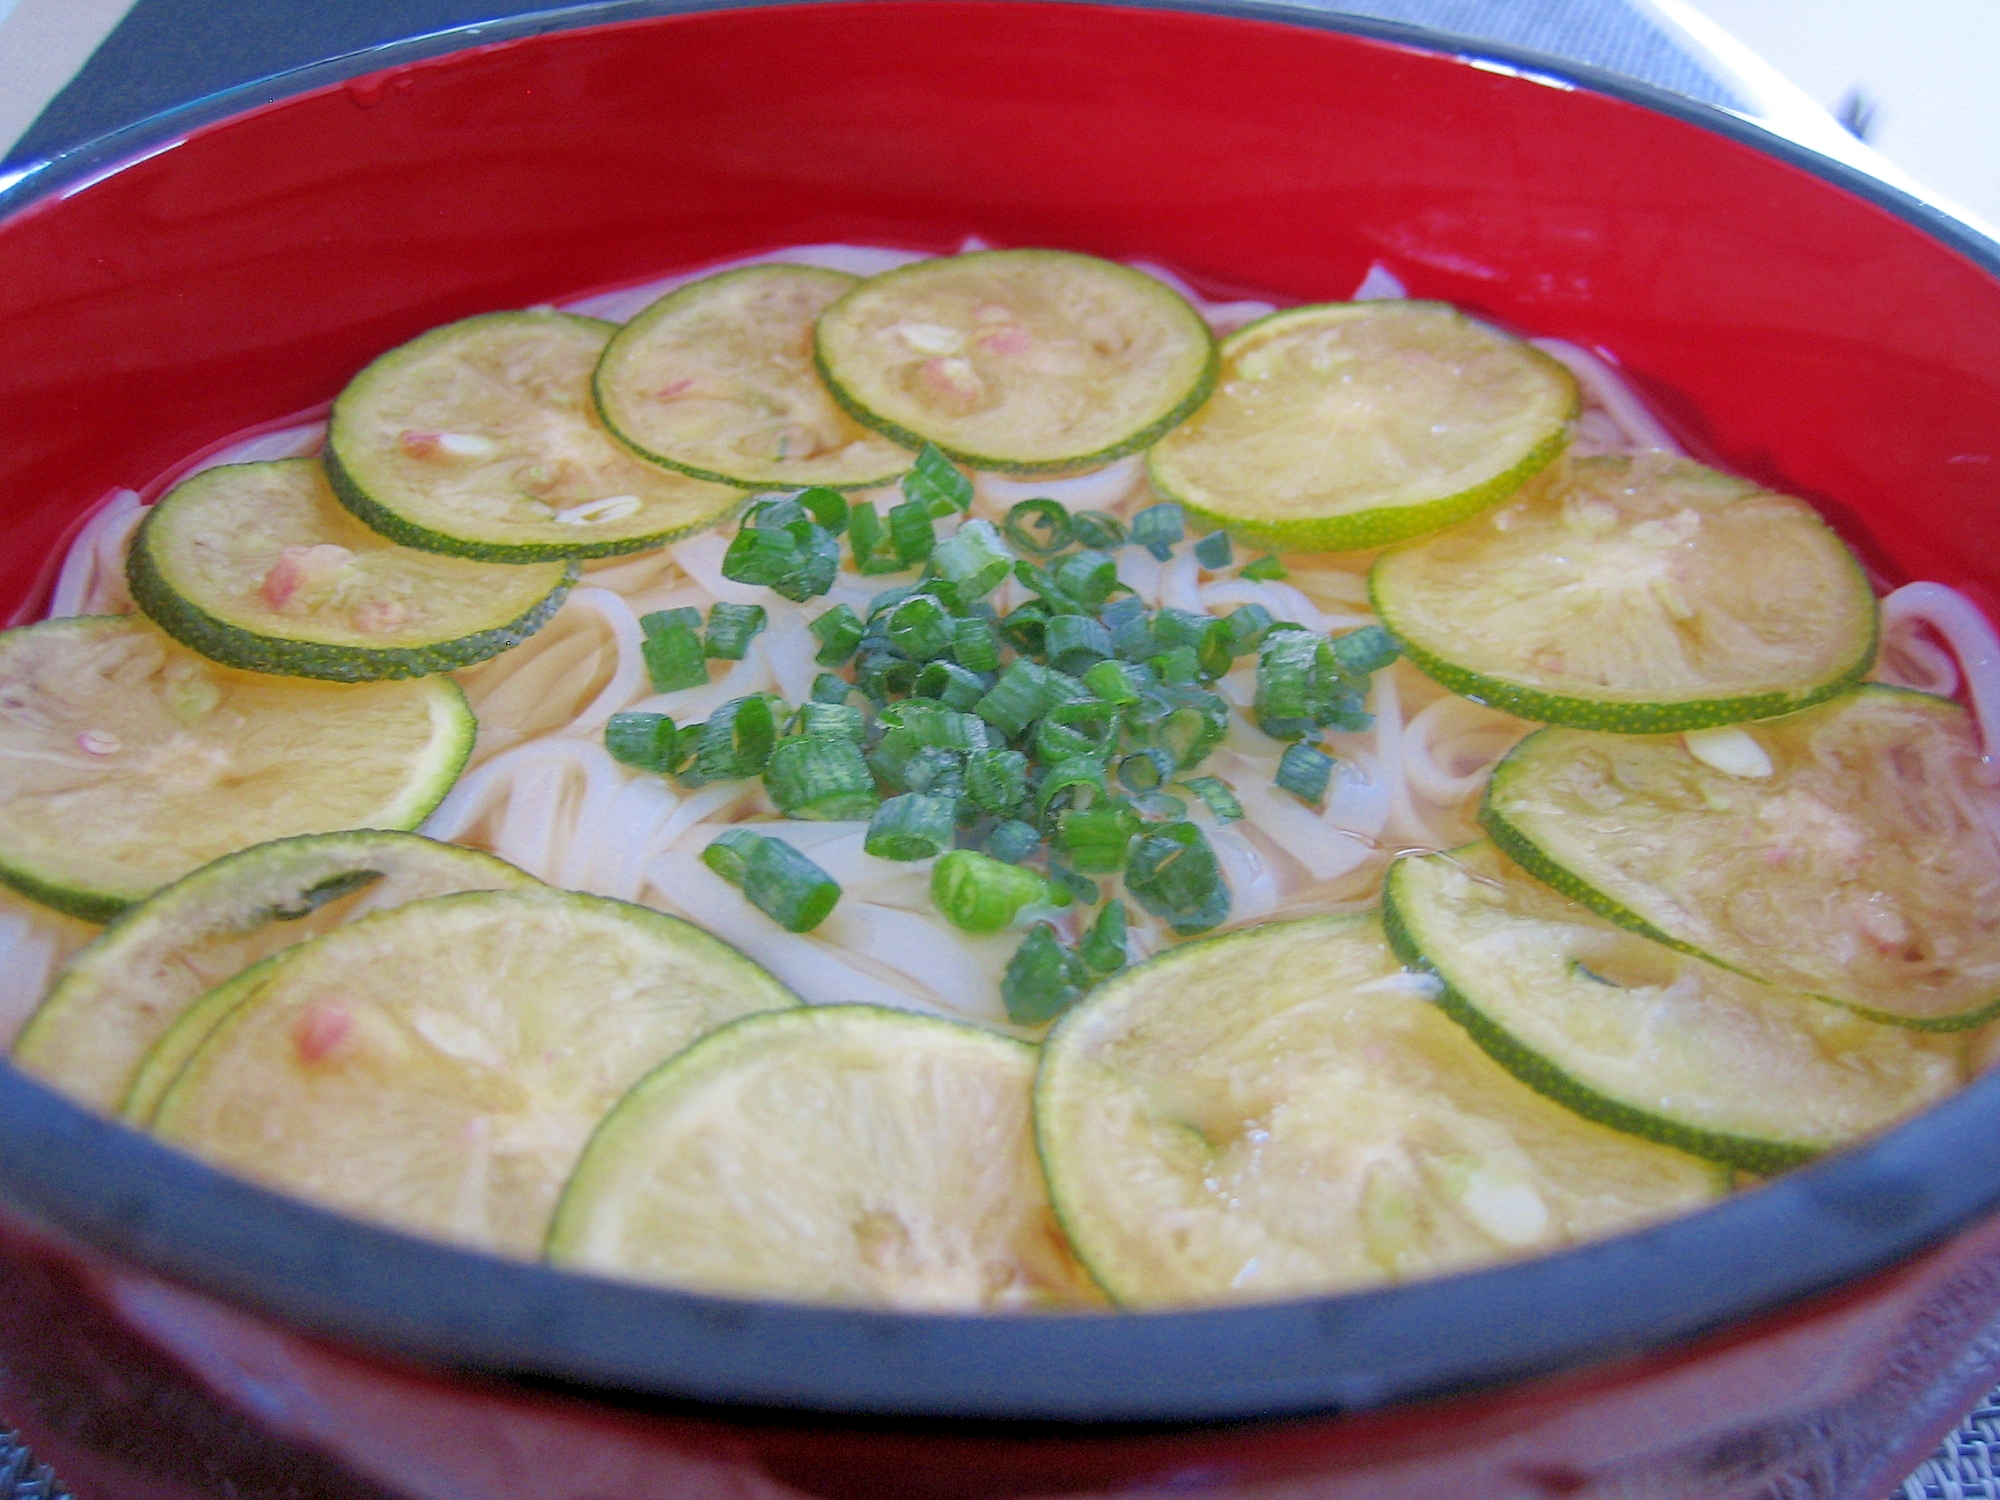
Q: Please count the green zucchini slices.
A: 13